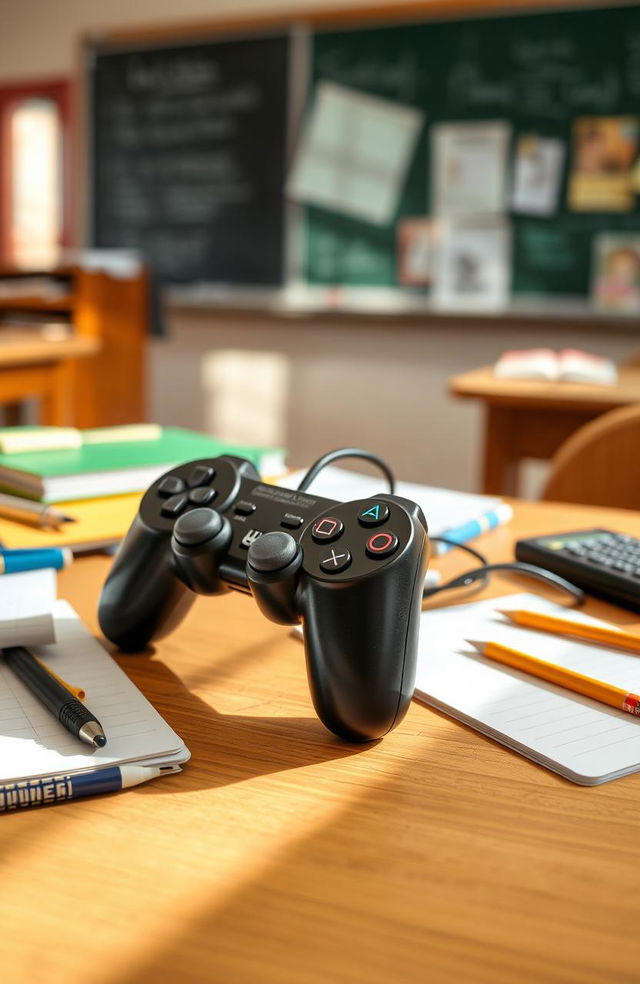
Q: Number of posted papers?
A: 7